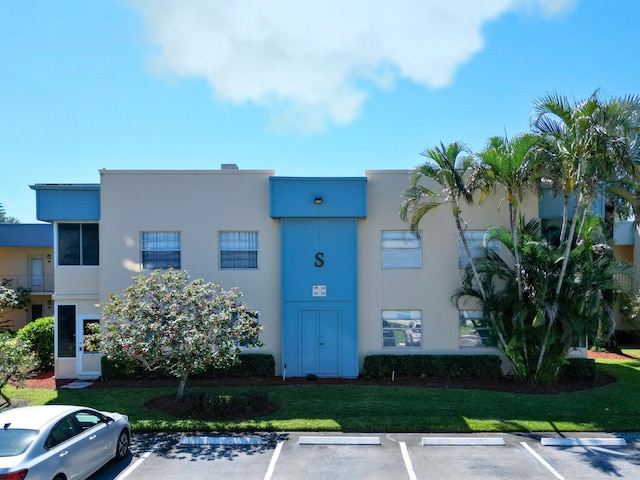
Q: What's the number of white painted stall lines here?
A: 4